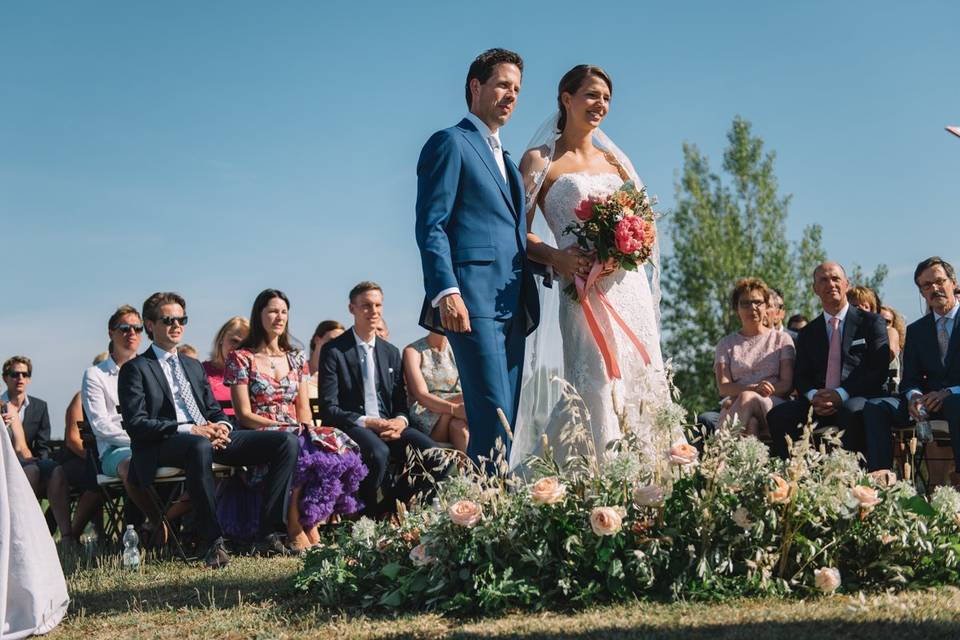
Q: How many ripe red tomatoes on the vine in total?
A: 0